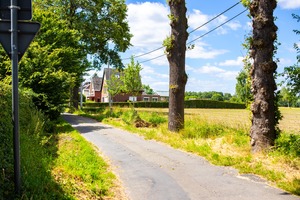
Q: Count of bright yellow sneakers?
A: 0